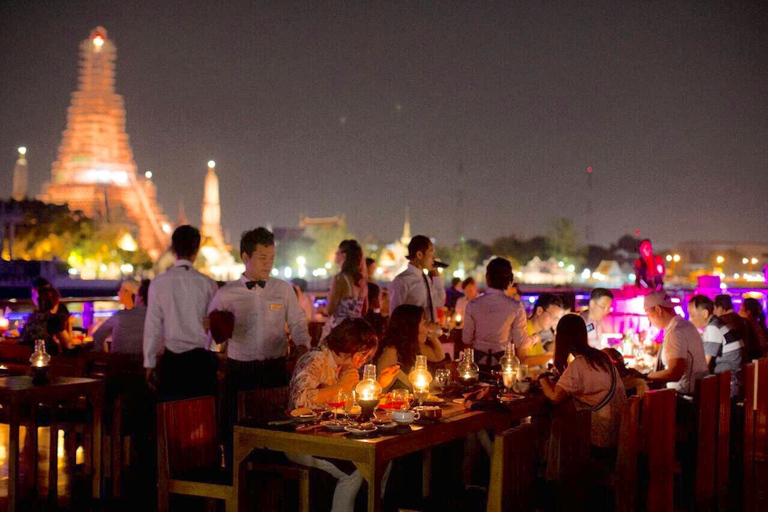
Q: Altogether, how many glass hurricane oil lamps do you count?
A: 5